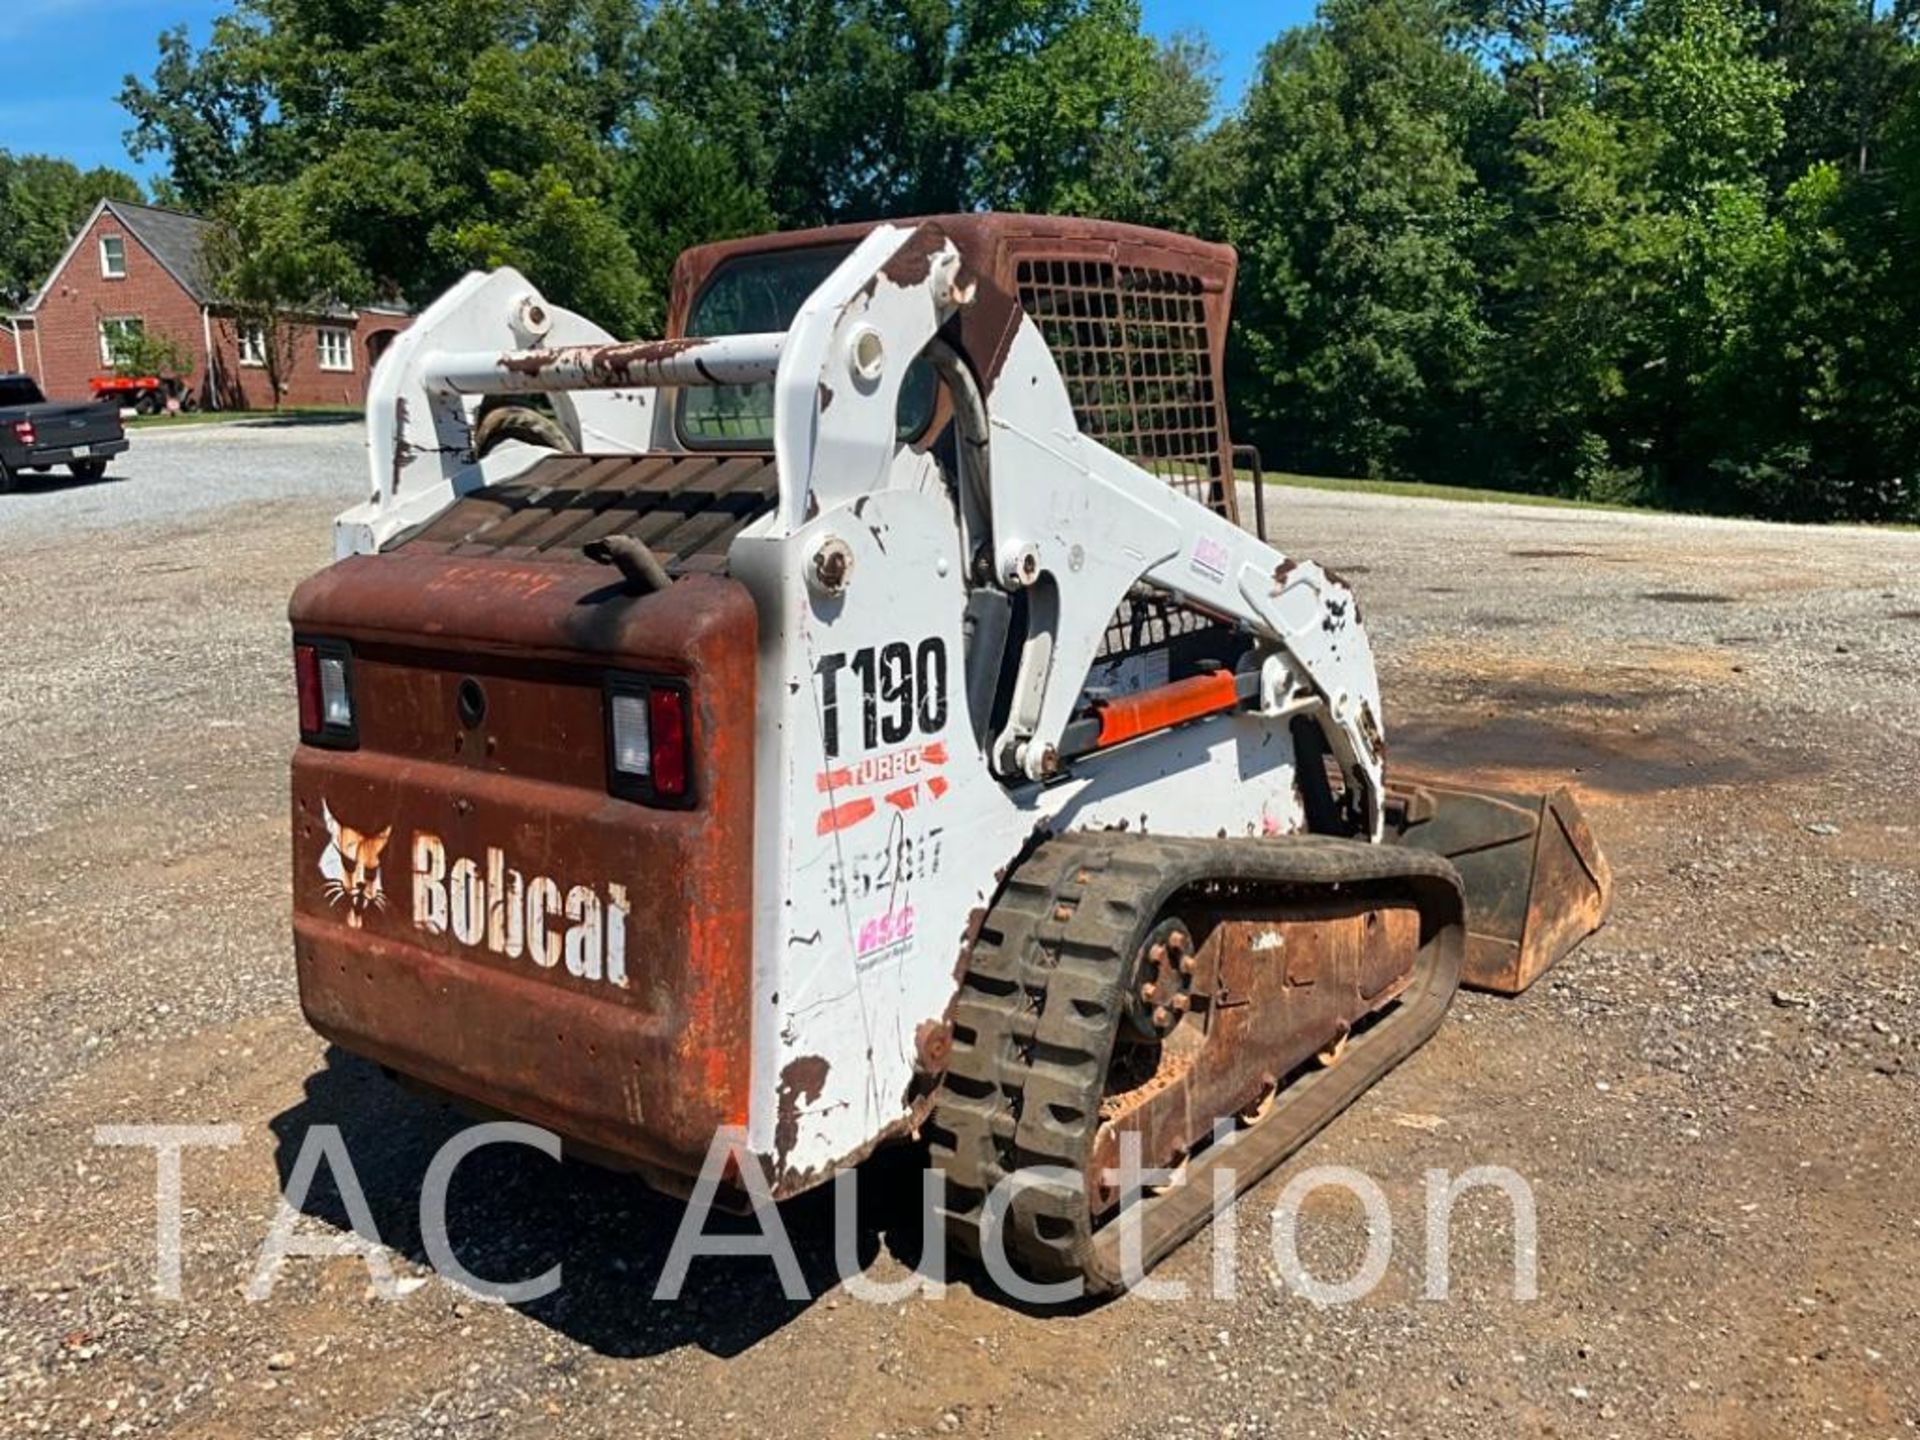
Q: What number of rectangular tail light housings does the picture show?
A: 2